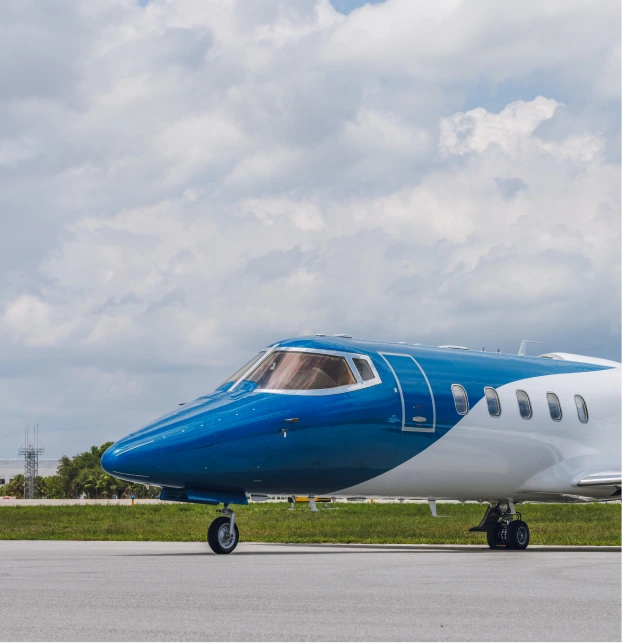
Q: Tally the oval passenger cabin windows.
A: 5